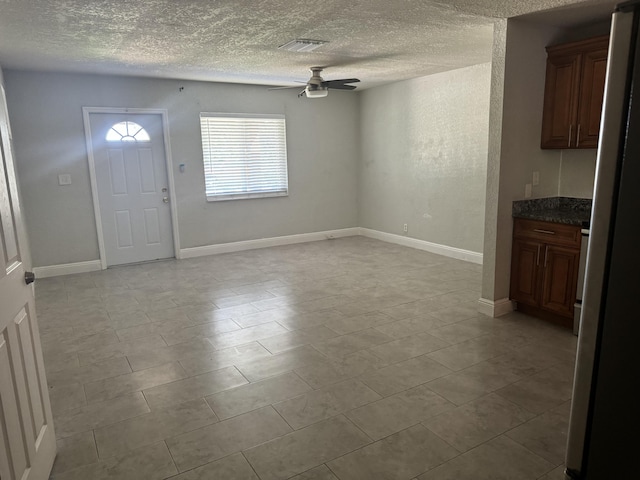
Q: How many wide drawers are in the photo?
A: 1